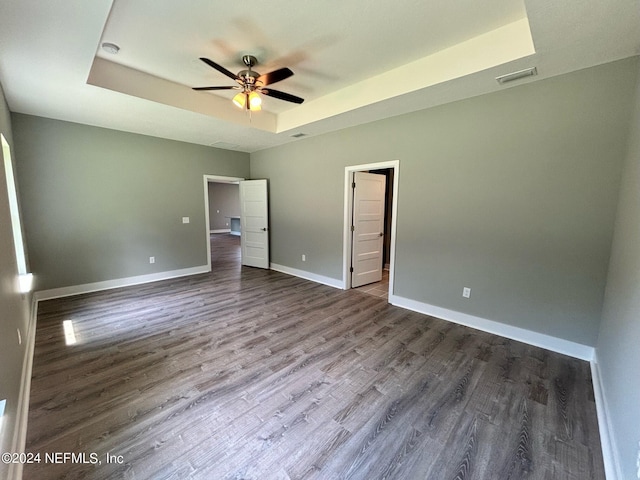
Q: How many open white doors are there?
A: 2